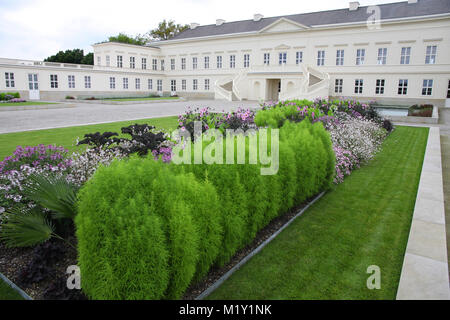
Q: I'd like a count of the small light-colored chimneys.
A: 5